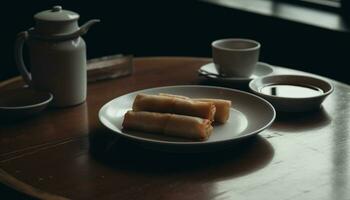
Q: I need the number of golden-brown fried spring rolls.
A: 3